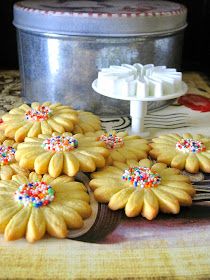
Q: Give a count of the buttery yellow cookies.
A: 8